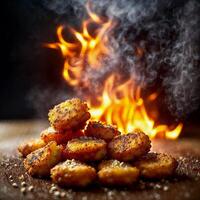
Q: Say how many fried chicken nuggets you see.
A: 10